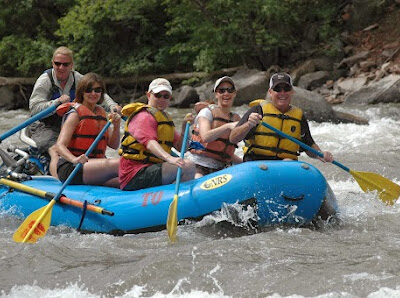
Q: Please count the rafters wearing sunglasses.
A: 5